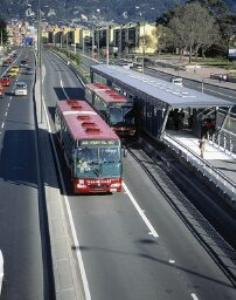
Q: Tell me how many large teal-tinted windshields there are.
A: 2